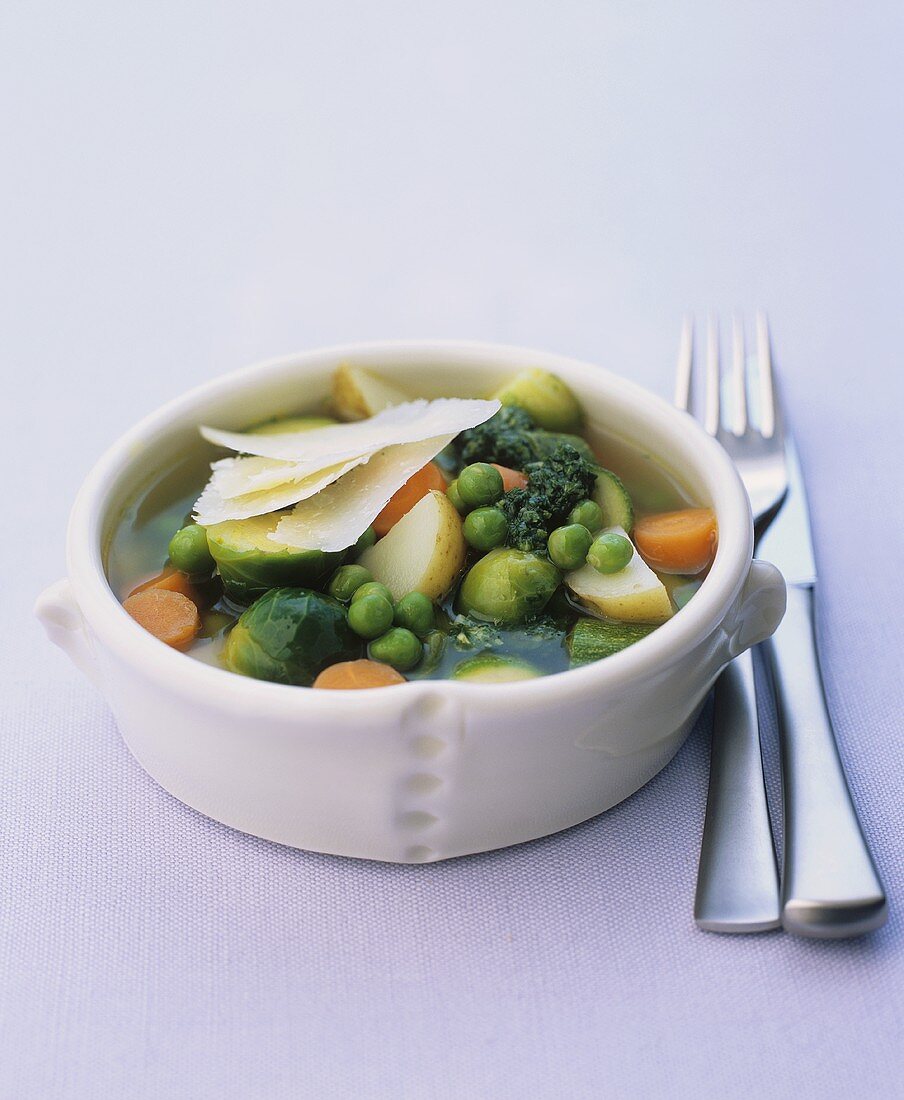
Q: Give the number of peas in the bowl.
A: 13